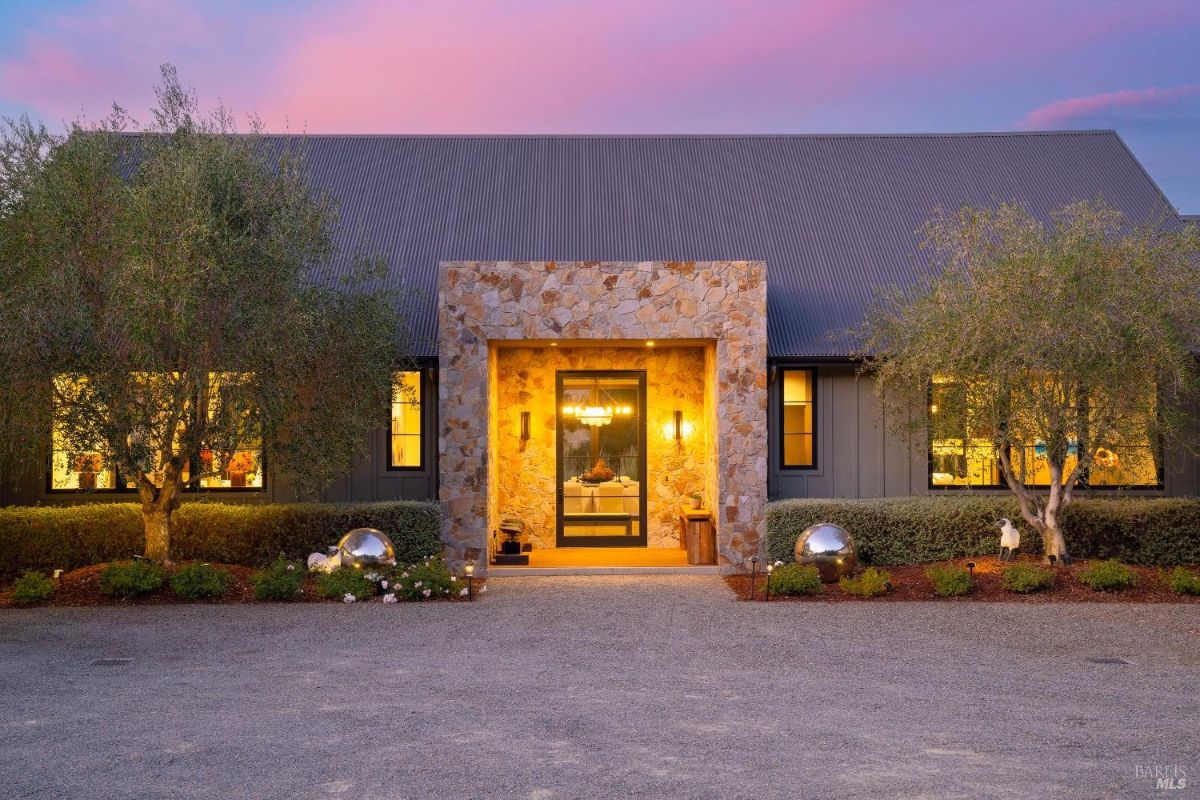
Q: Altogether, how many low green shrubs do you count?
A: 12